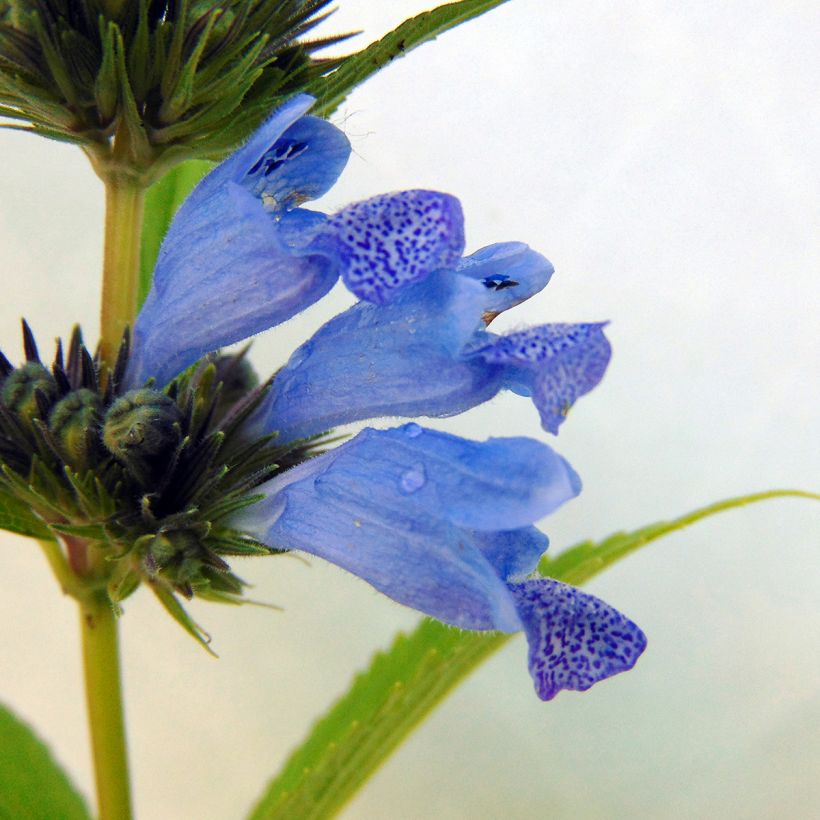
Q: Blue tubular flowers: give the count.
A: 3